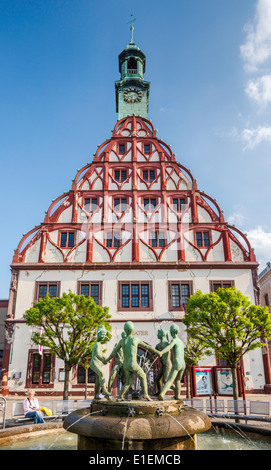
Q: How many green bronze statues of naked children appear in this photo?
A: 5